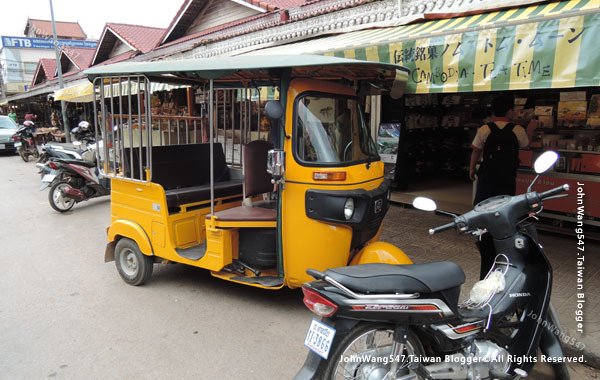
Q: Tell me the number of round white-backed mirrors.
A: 2